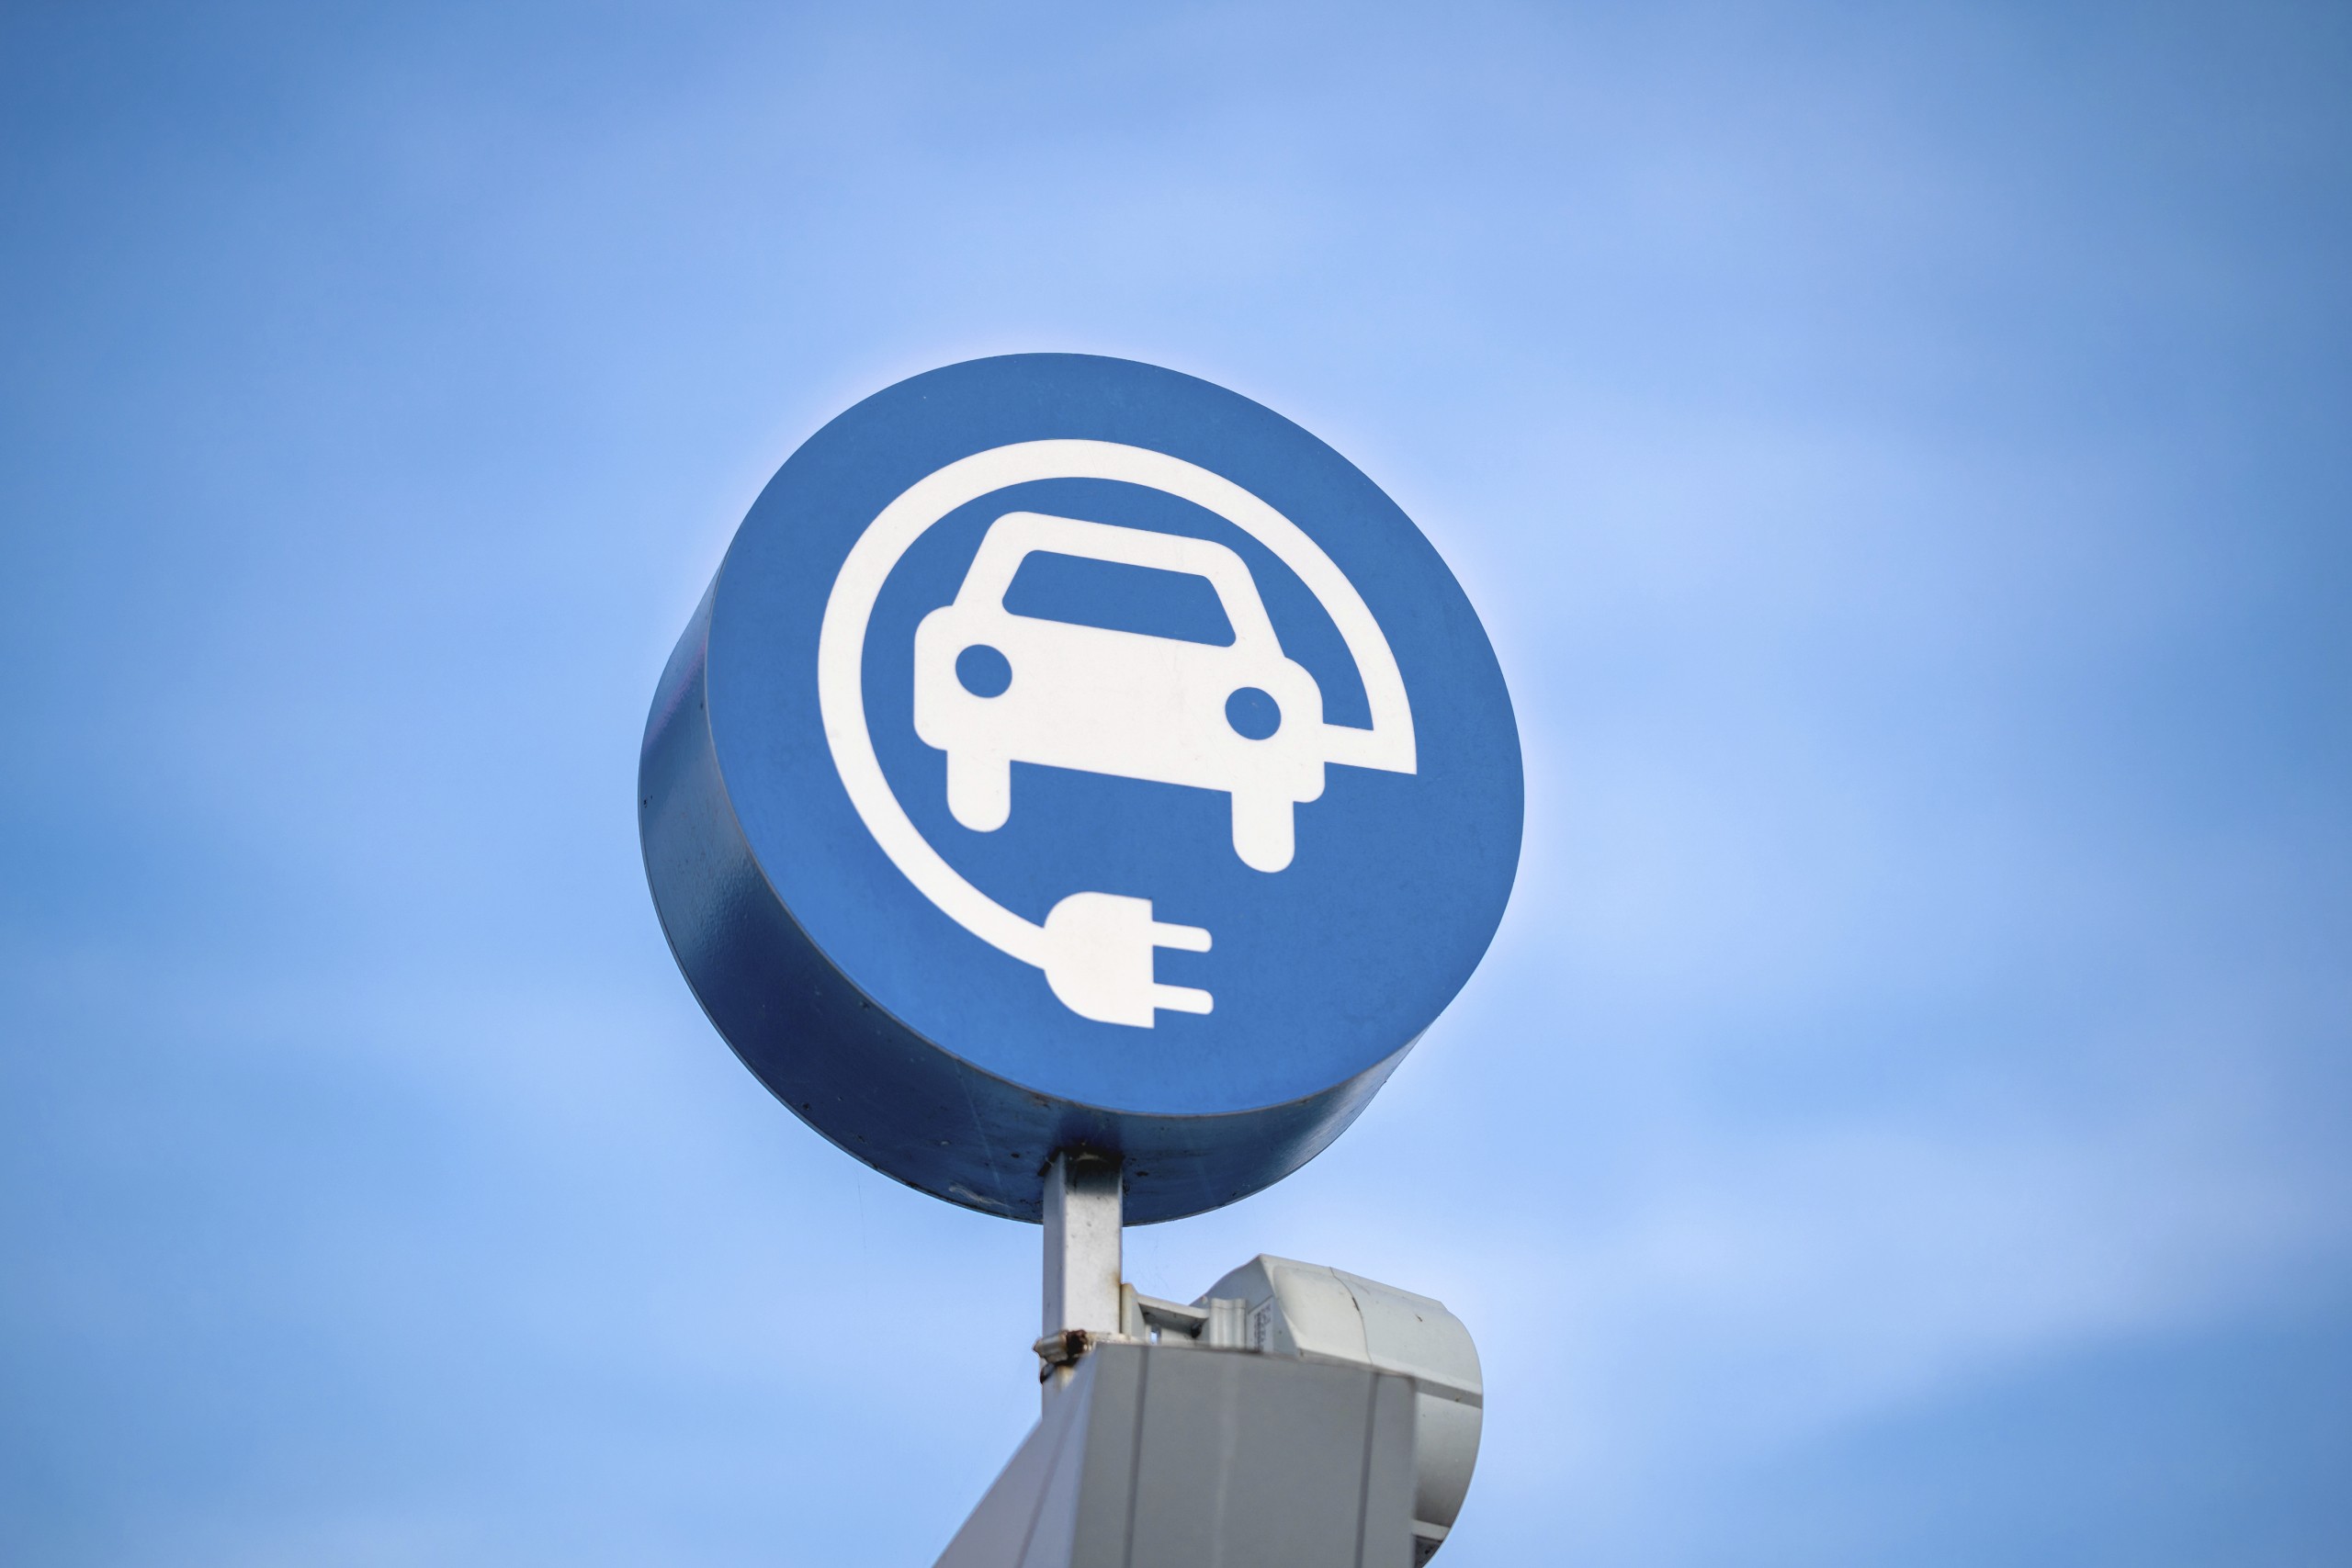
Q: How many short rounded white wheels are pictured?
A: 2